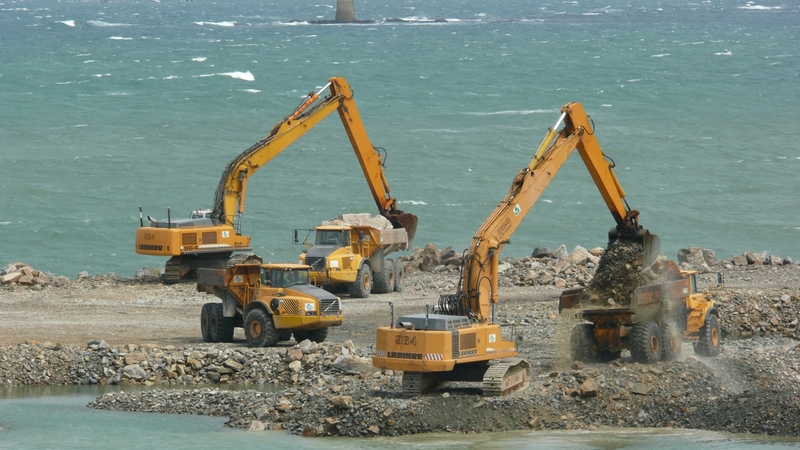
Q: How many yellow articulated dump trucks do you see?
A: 3